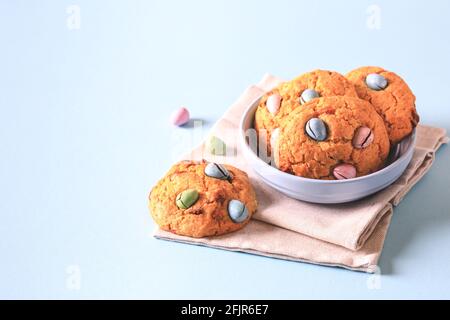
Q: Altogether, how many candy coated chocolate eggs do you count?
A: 11